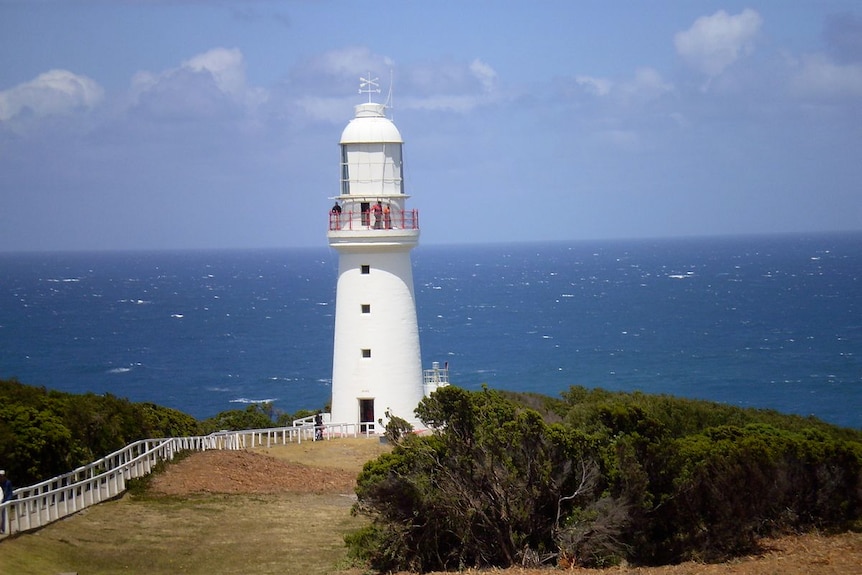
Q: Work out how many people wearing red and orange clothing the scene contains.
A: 2